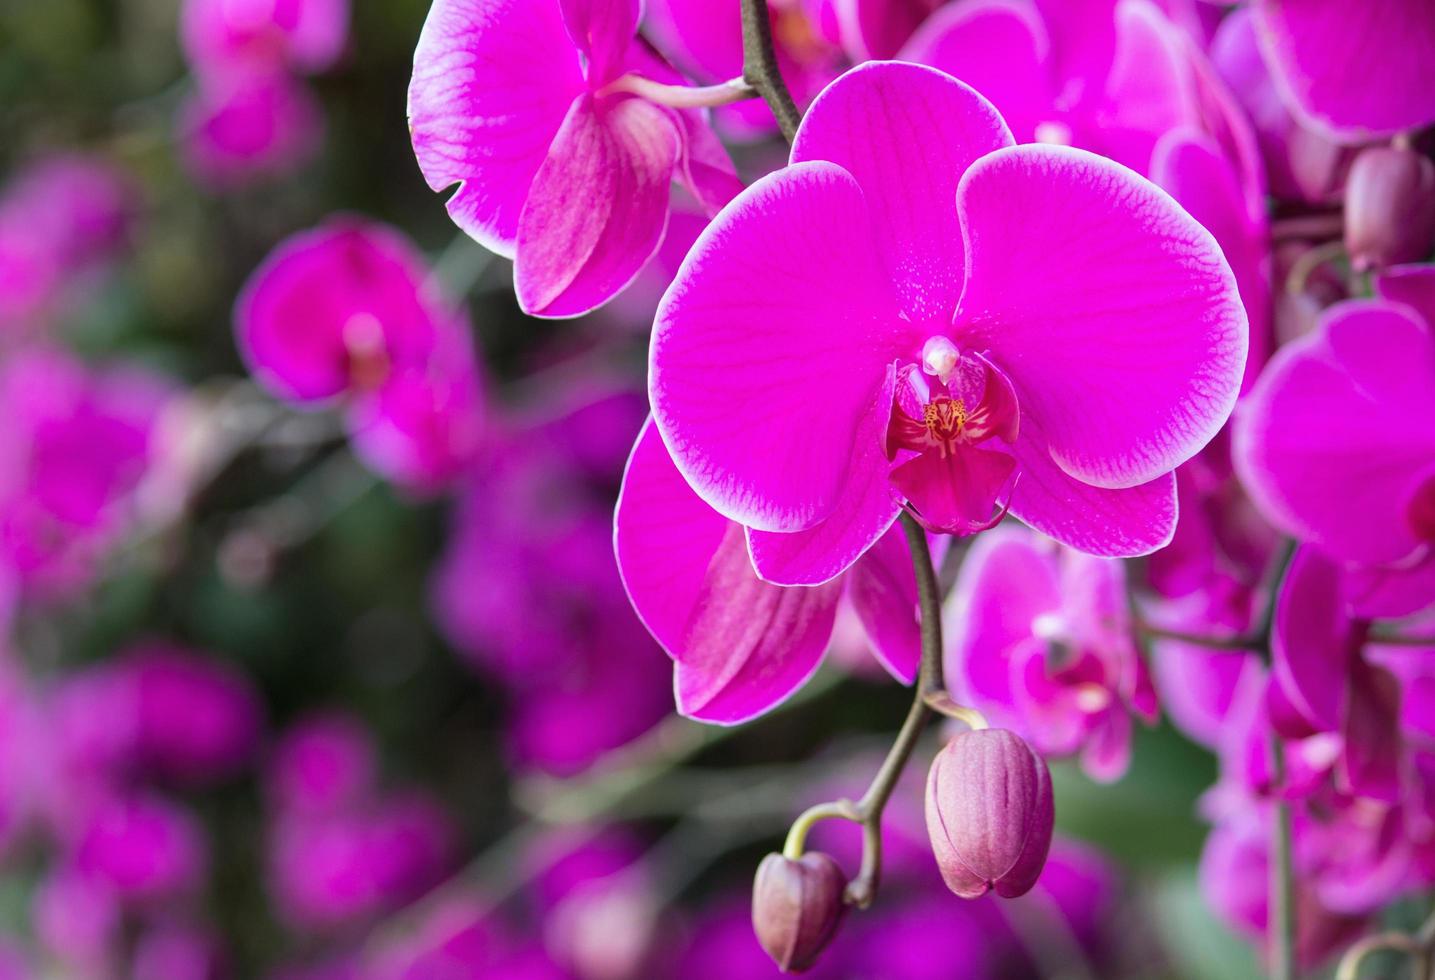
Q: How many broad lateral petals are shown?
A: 2